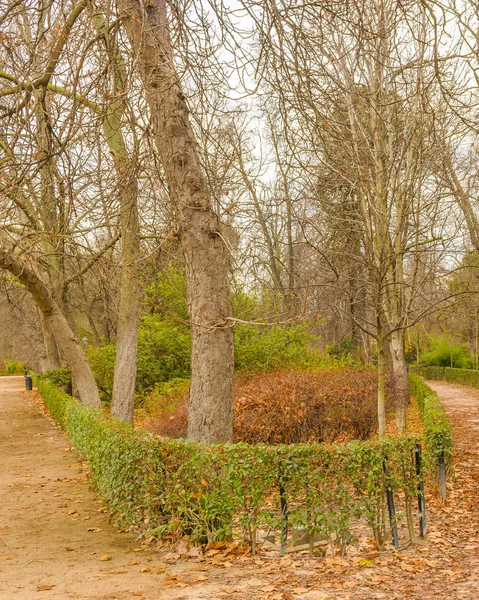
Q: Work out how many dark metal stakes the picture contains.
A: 4